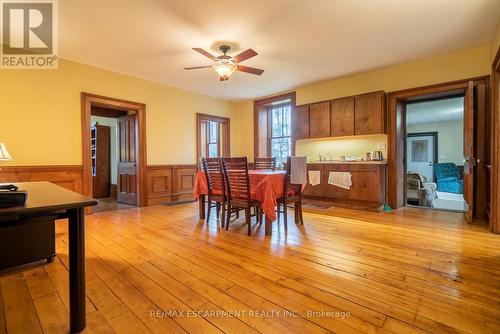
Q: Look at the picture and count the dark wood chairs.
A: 4